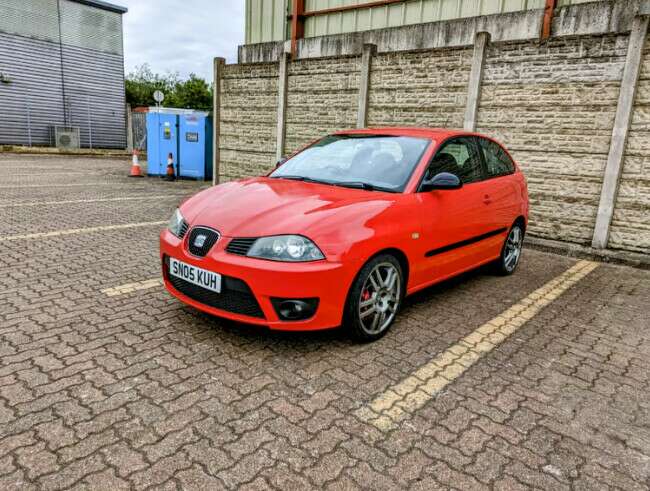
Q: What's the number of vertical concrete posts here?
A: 5